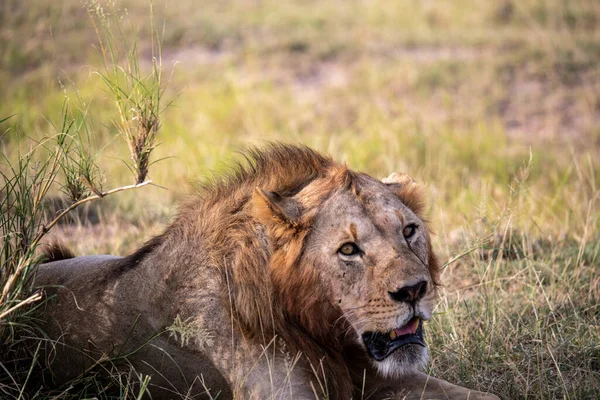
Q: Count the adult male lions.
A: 1